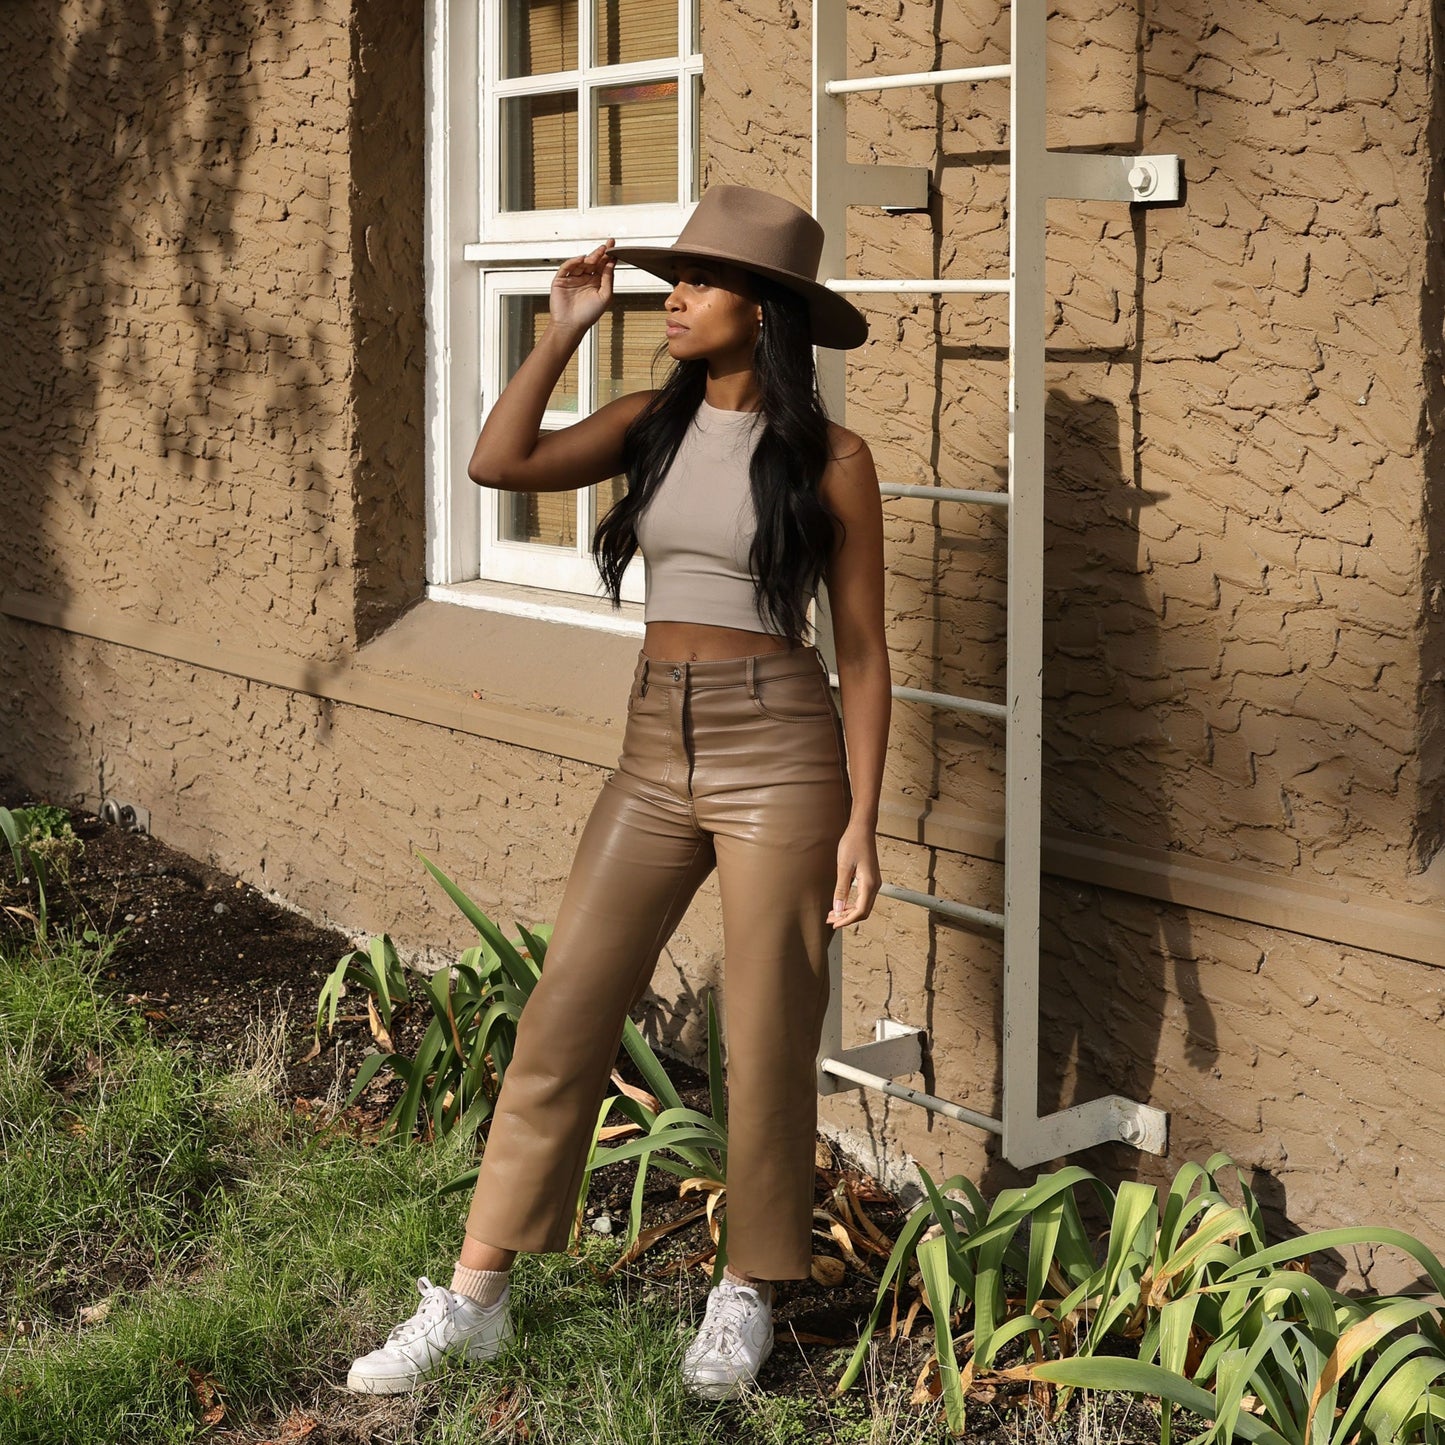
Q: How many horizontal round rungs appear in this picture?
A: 6